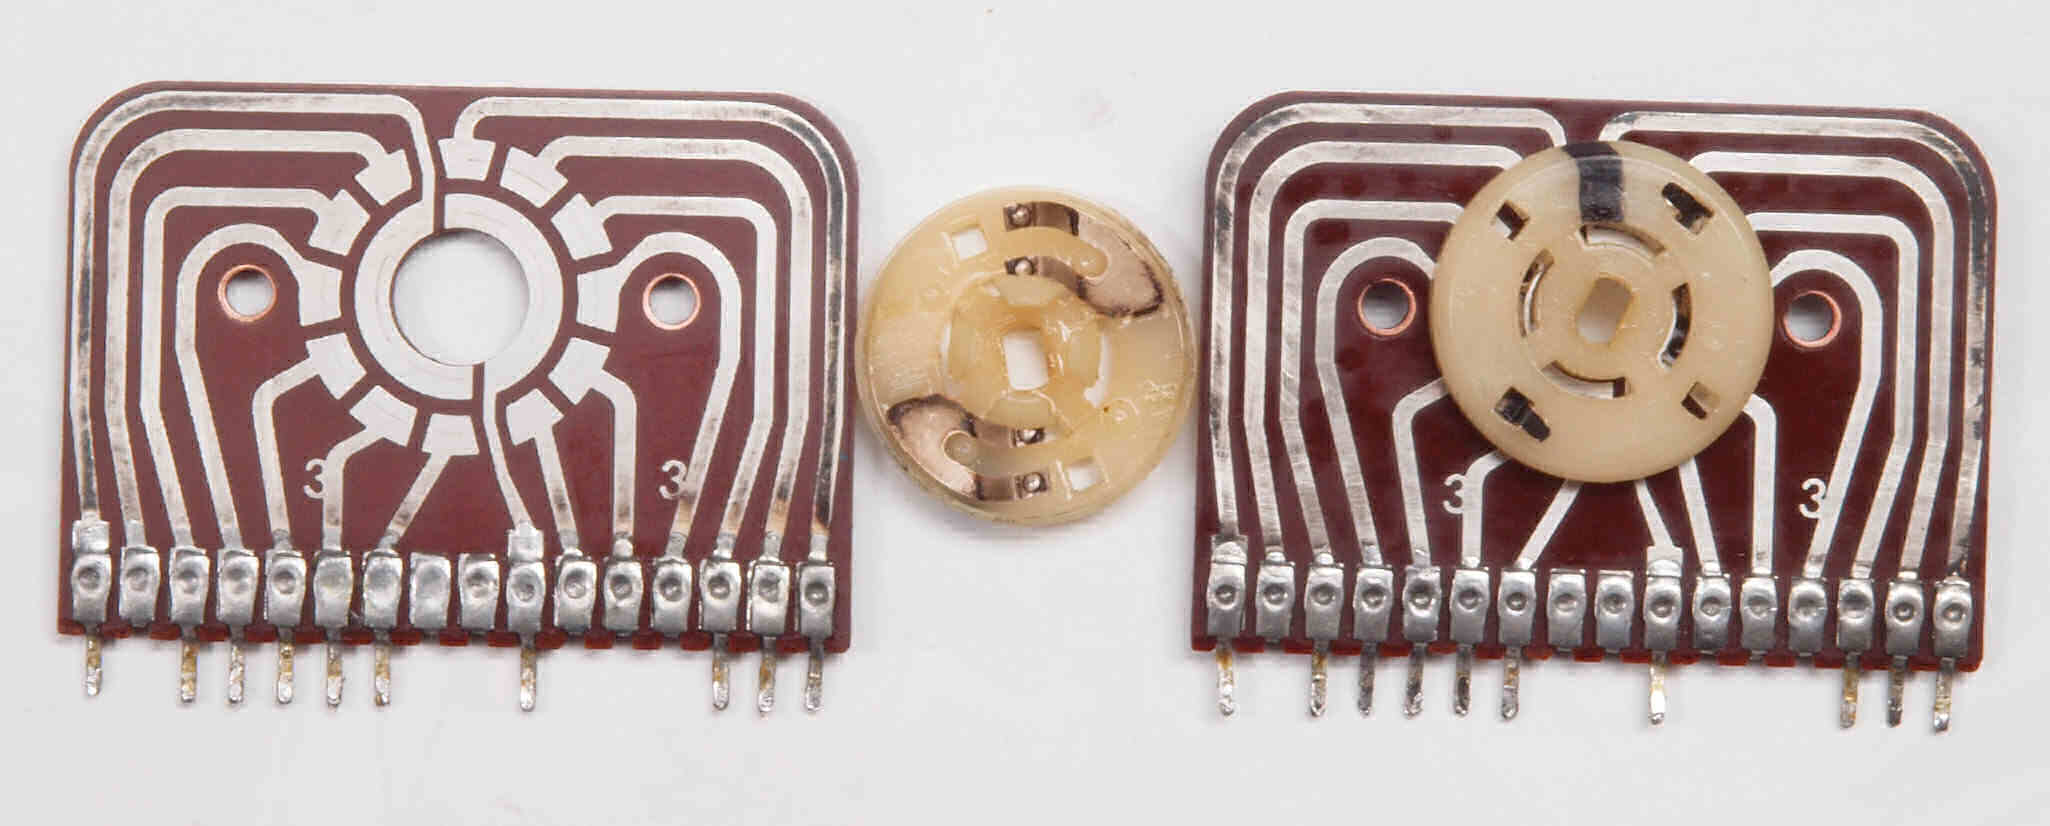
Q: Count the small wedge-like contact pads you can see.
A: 12